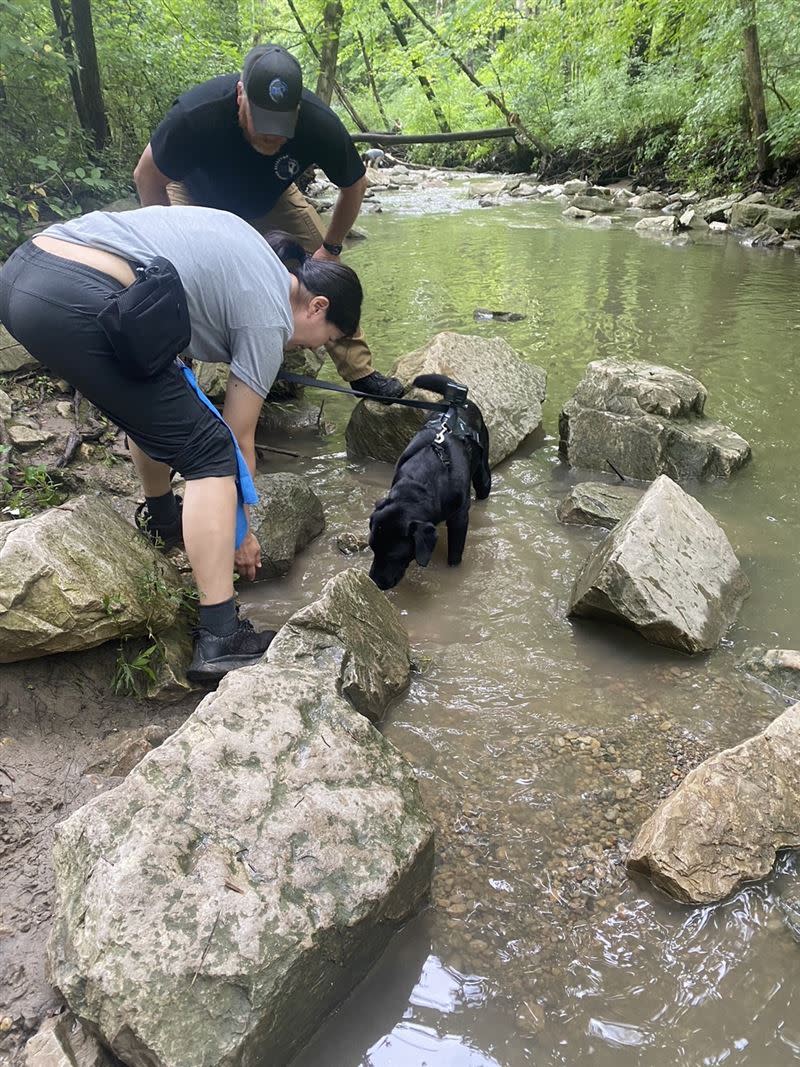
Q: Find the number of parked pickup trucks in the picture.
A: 0